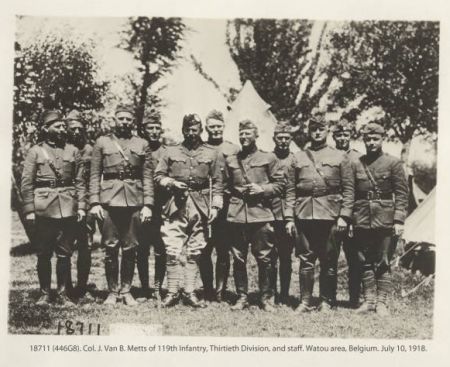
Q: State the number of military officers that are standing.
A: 11